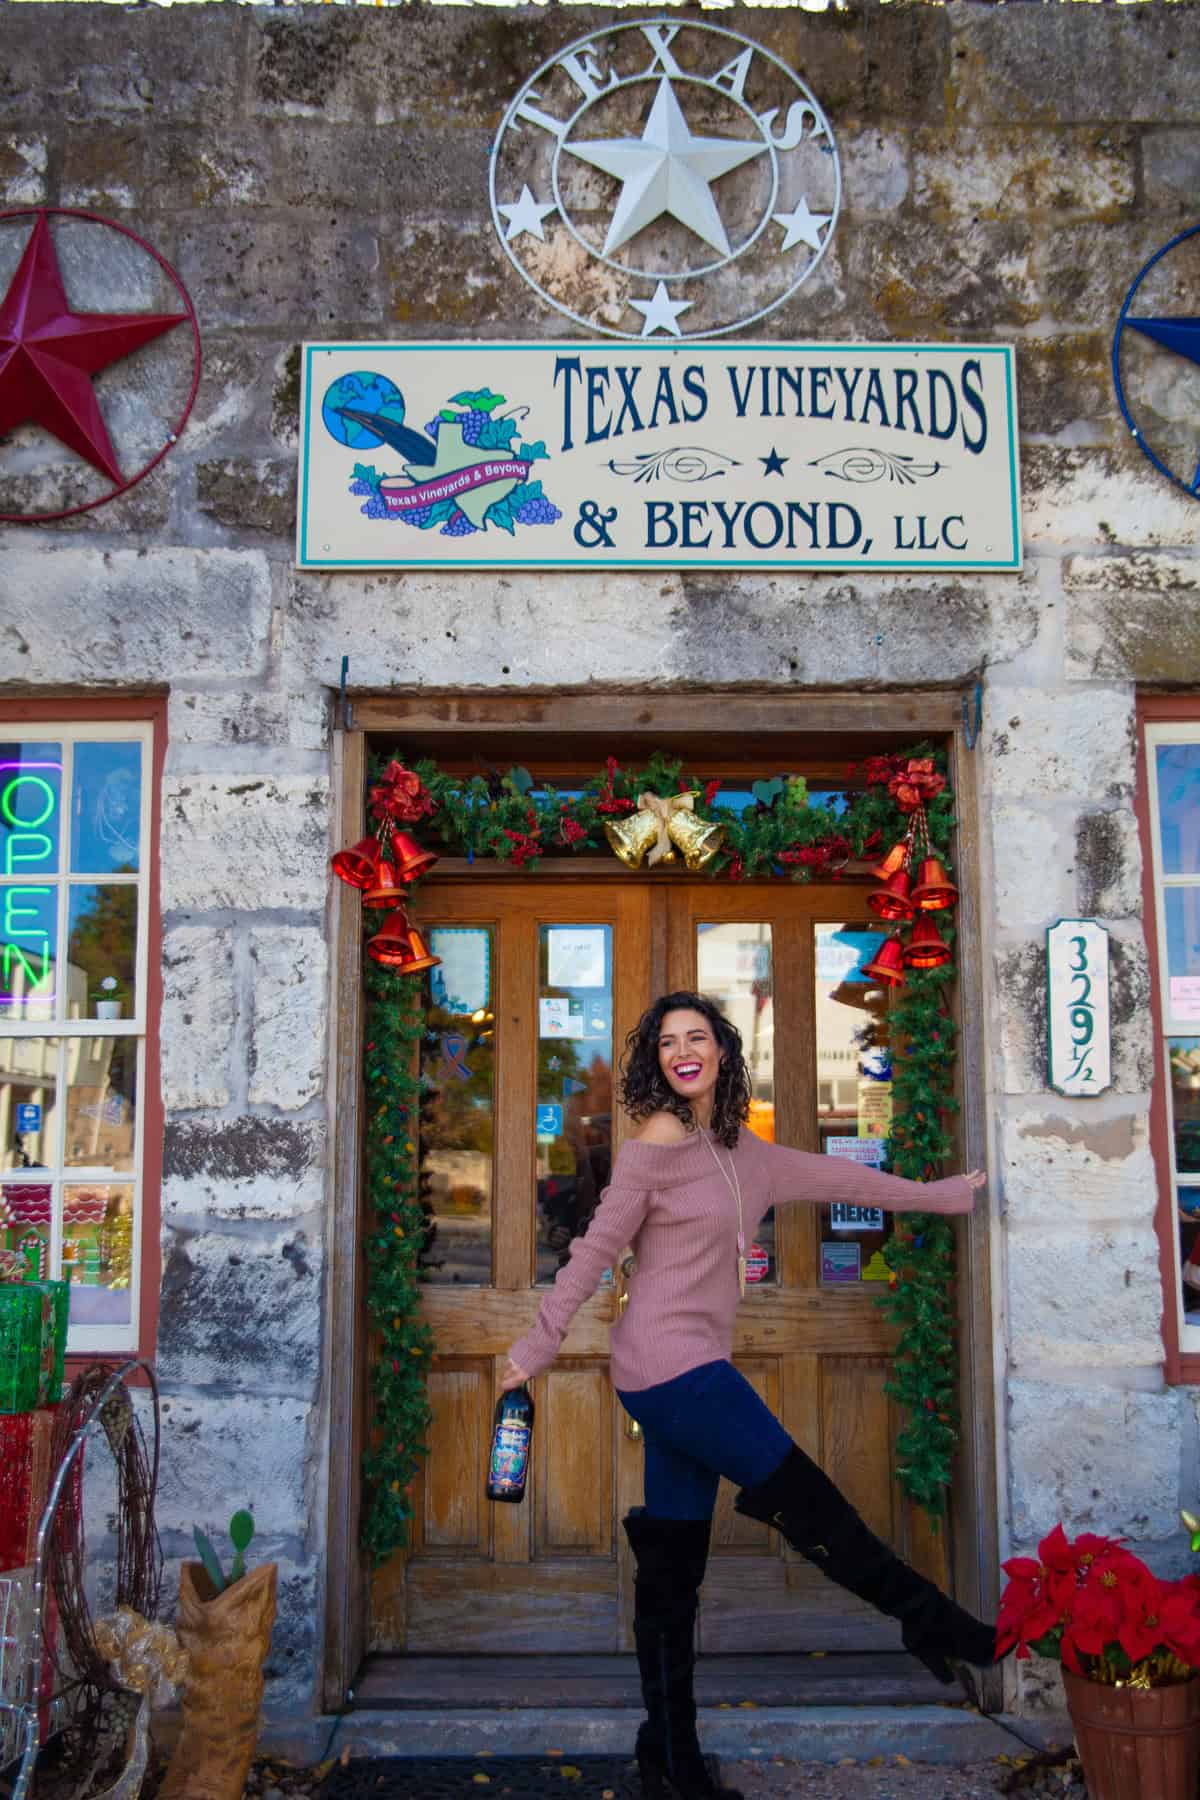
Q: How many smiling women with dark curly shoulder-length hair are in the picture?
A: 1